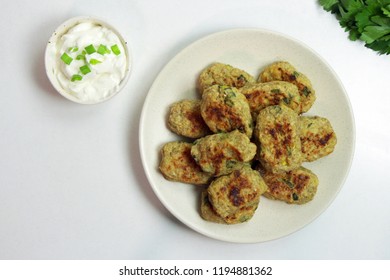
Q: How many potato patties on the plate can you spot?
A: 12